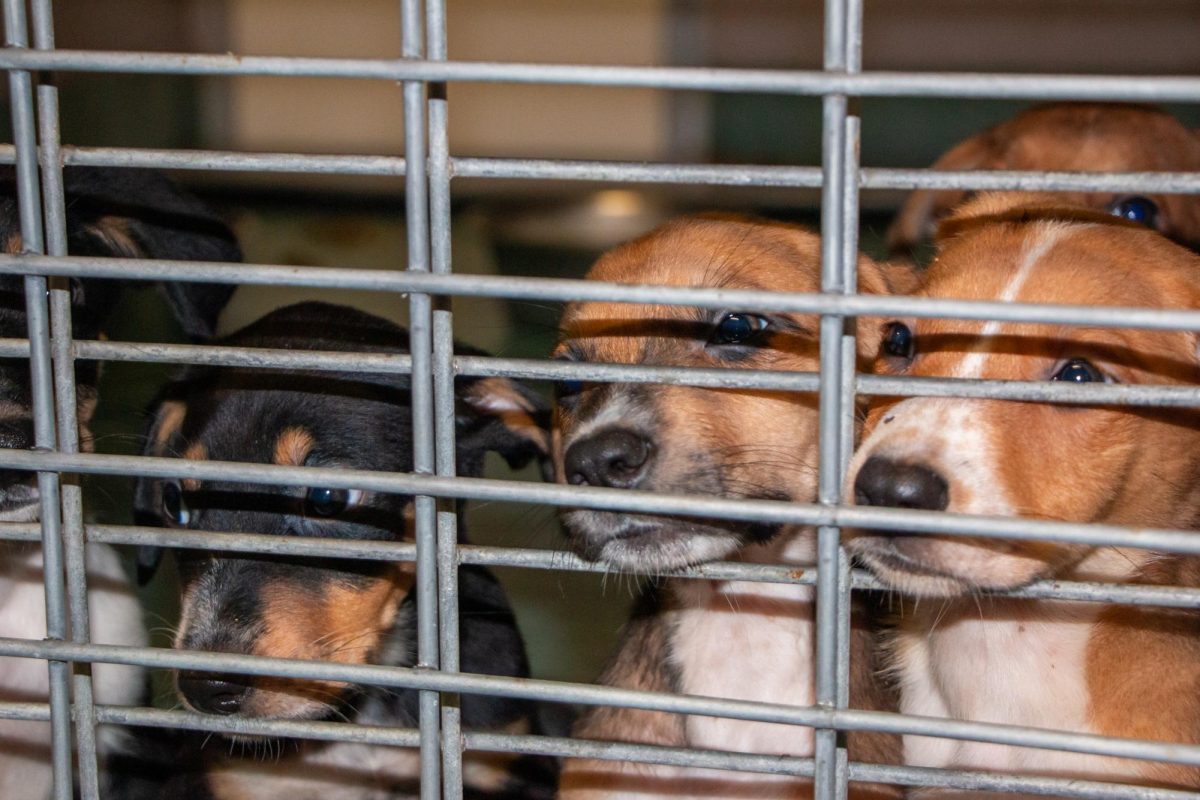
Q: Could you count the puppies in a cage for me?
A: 5